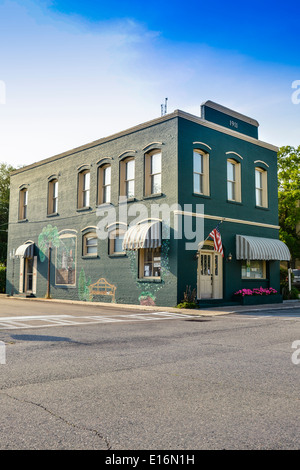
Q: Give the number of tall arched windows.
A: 9